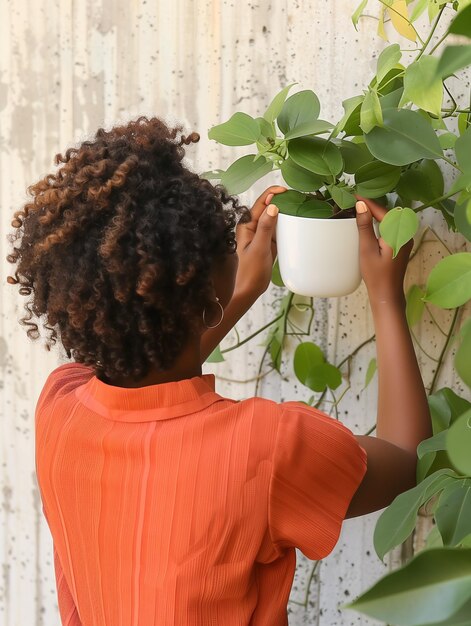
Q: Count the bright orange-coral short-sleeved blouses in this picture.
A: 1